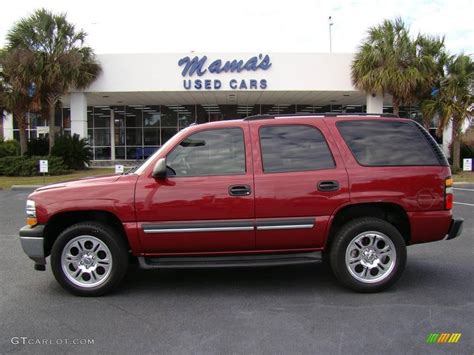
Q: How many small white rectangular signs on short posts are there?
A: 3